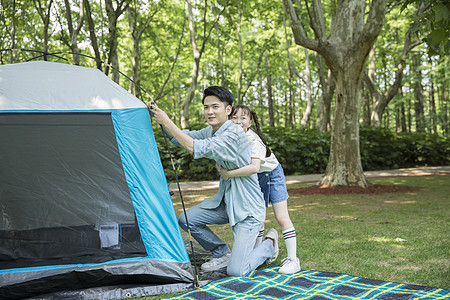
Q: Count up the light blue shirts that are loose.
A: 1